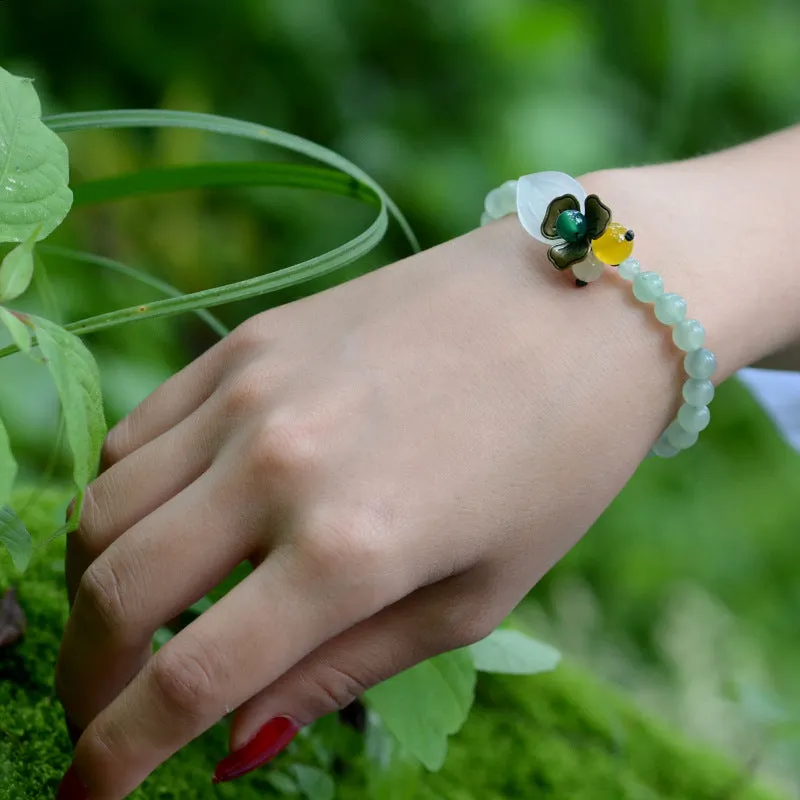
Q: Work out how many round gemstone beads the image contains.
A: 15